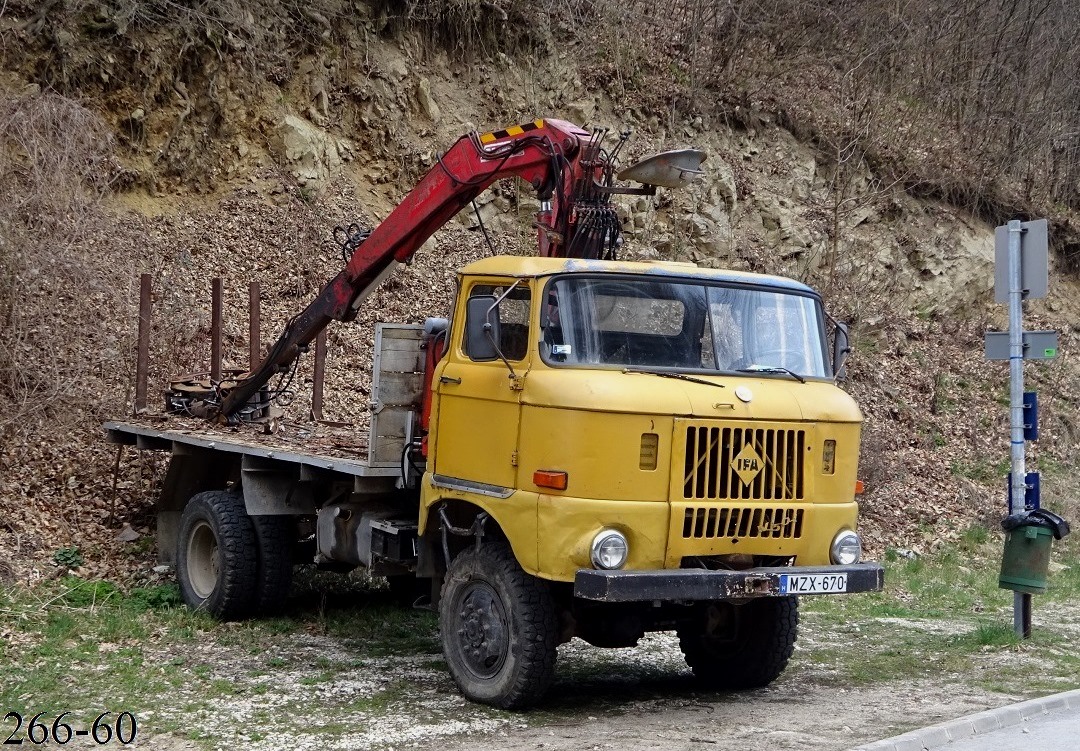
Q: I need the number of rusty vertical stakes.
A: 4